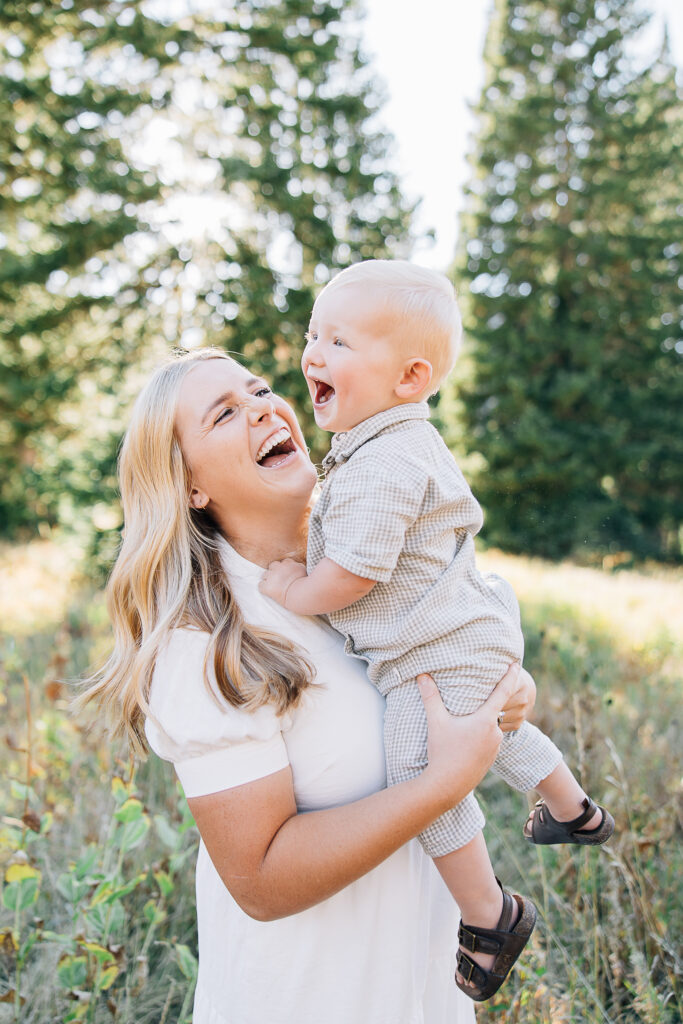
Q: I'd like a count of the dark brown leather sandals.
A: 2